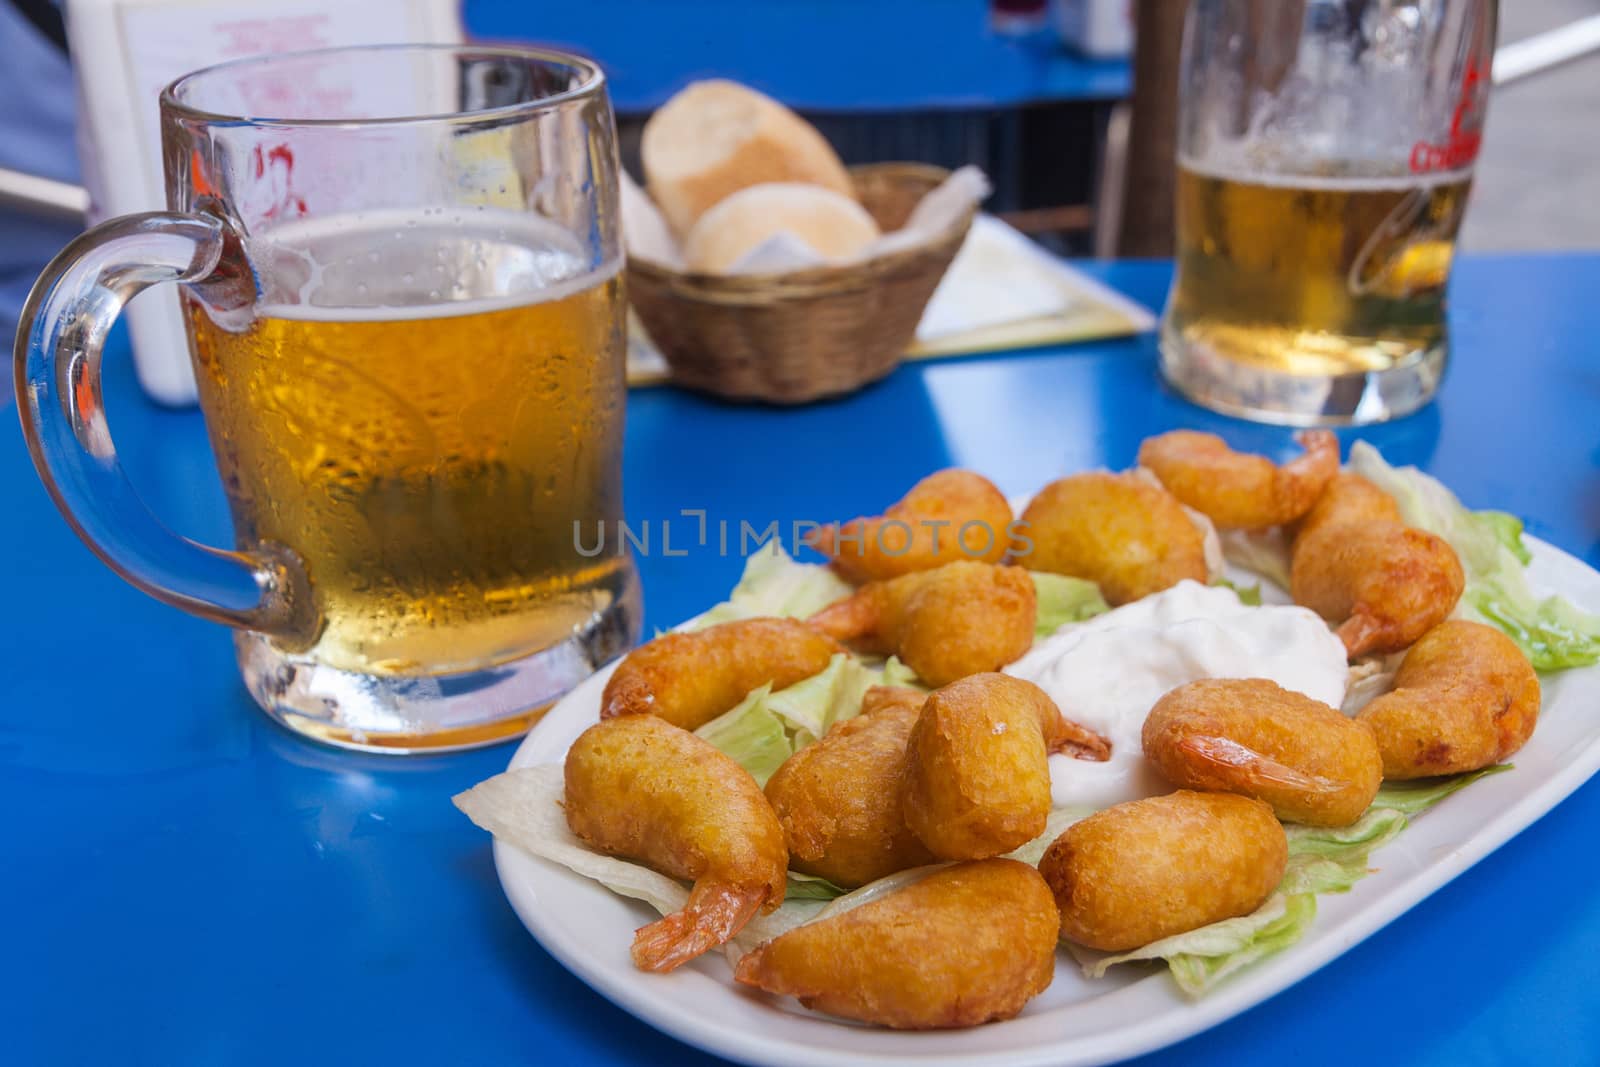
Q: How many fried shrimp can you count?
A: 14